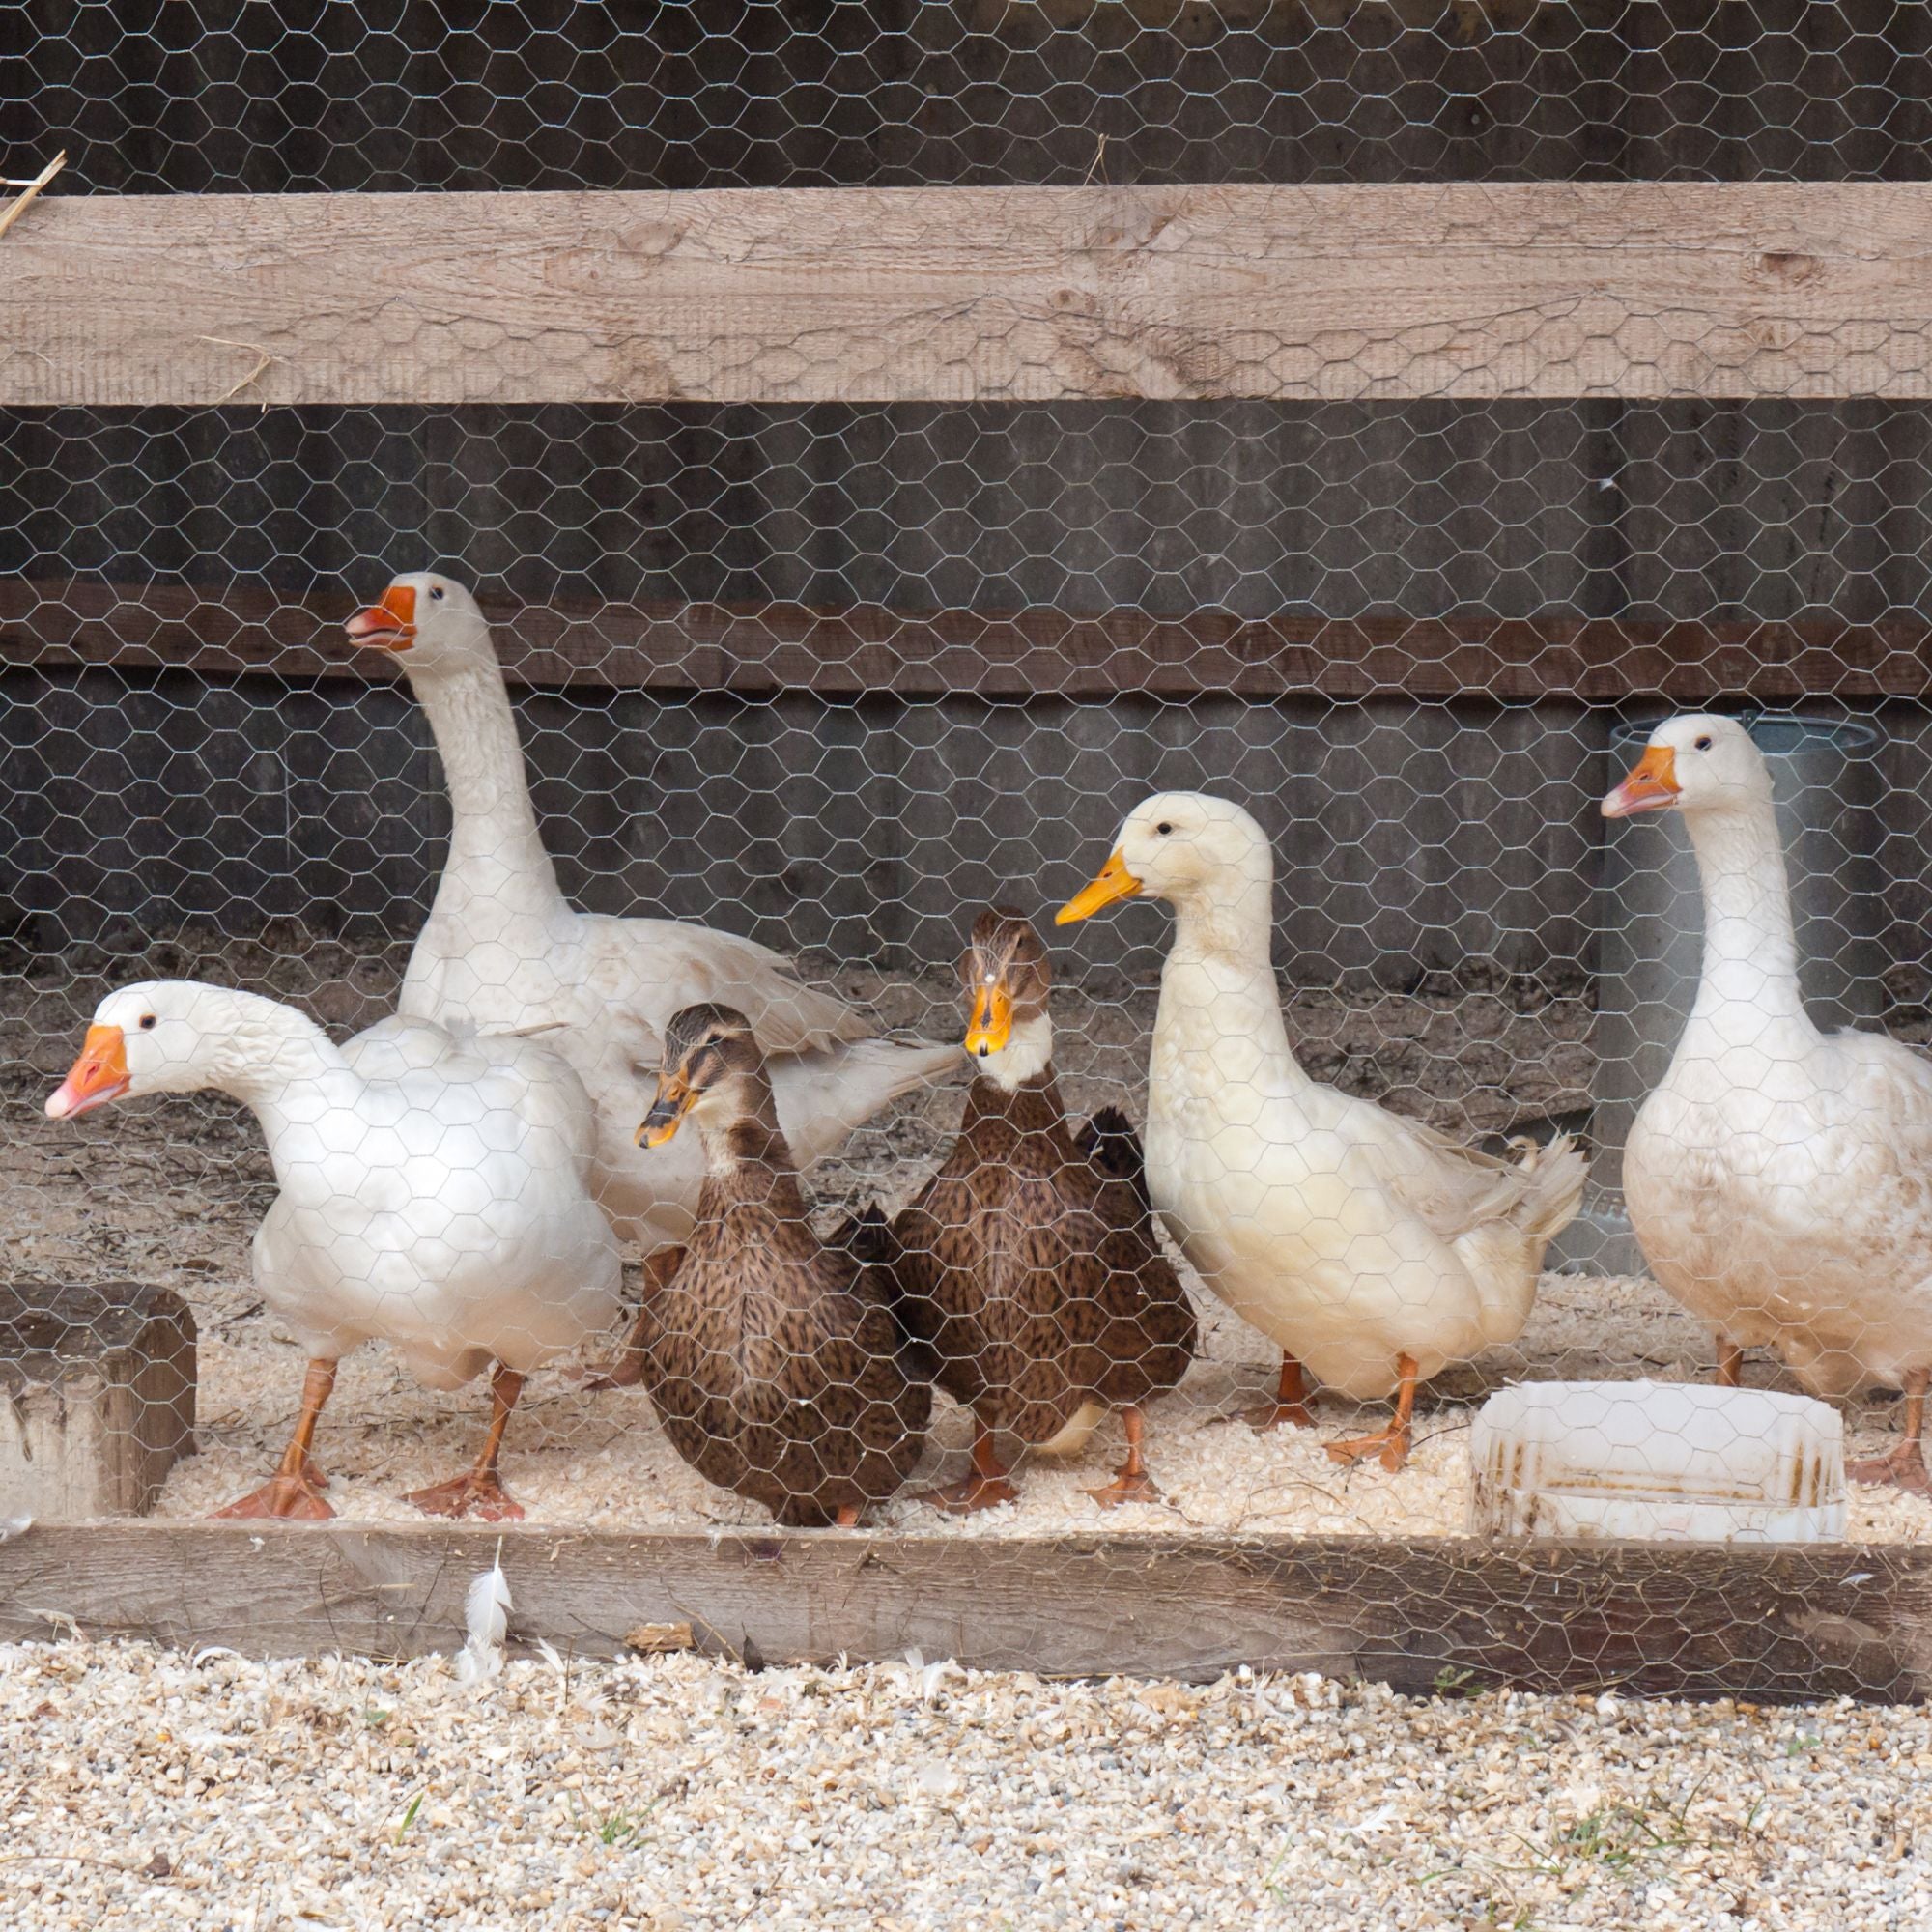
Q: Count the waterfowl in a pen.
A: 6